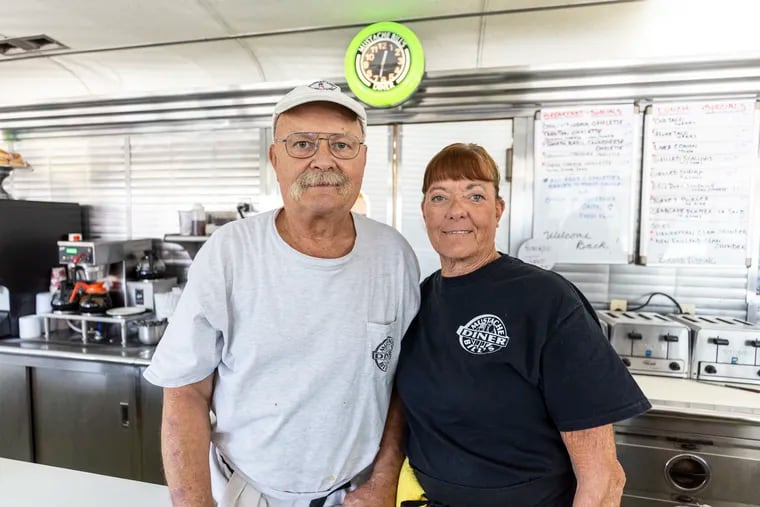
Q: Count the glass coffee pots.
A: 3